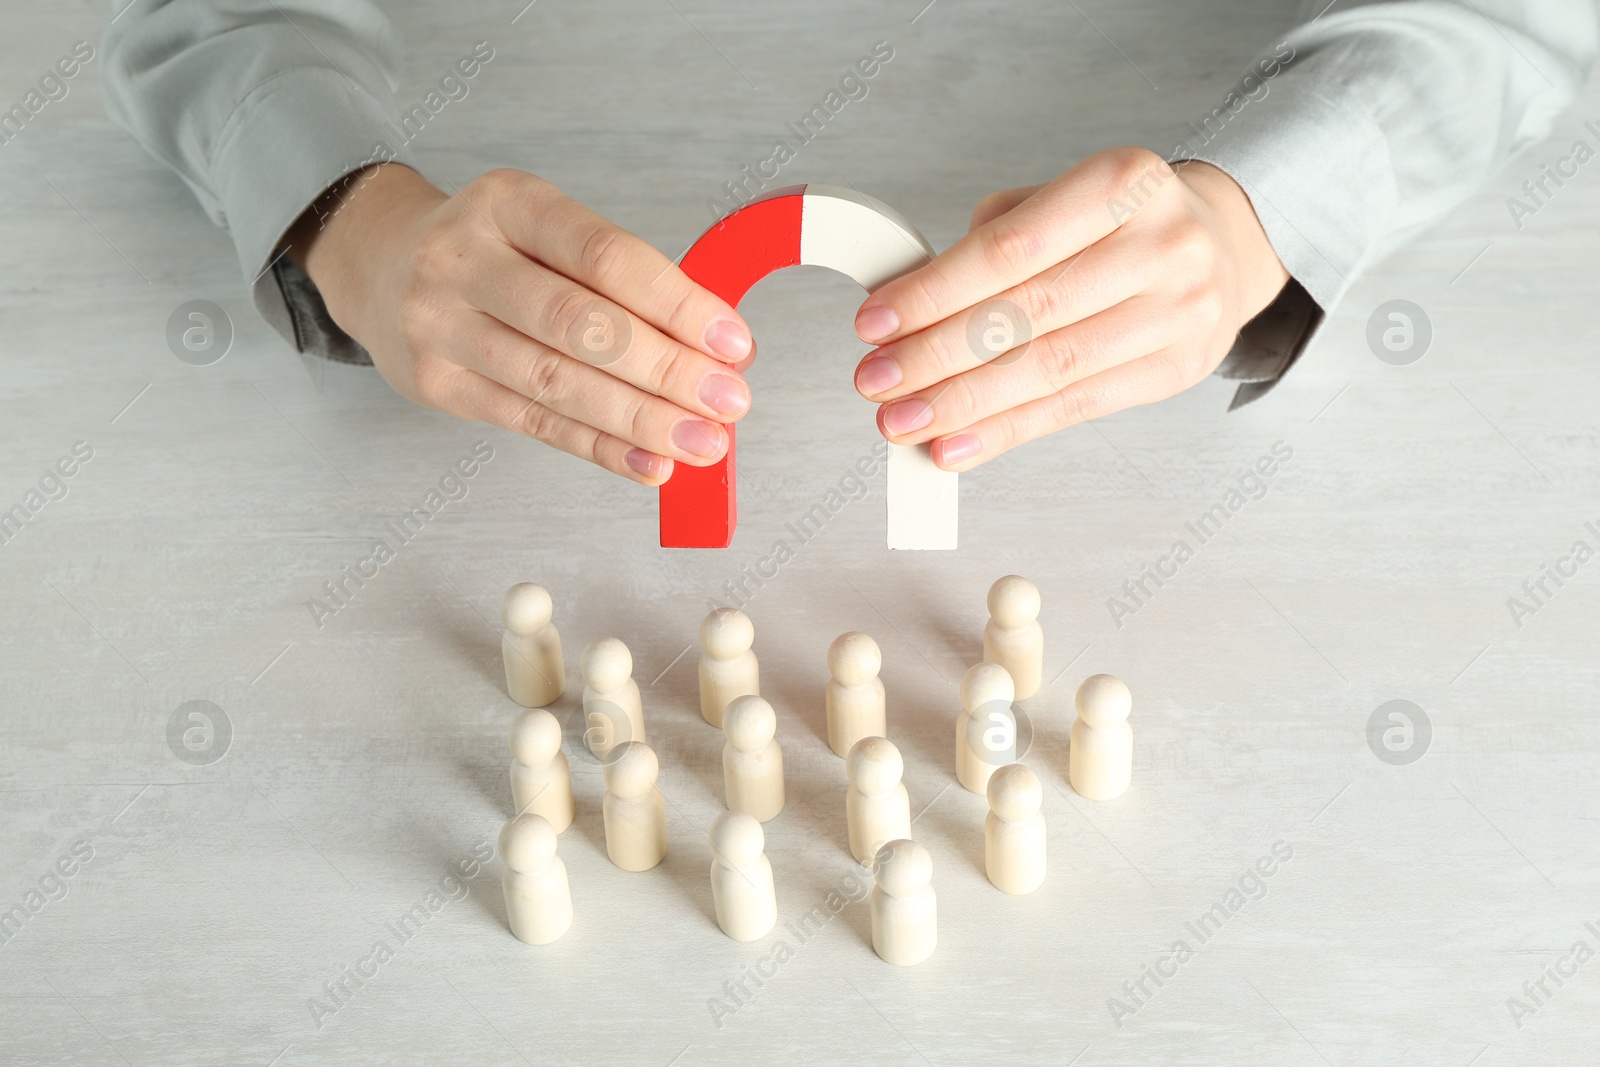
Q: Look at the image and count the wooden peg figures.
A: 15